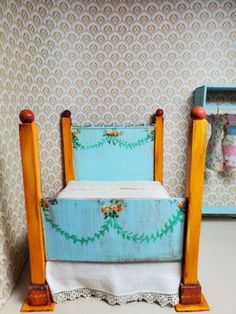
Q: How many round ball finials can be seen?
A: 4